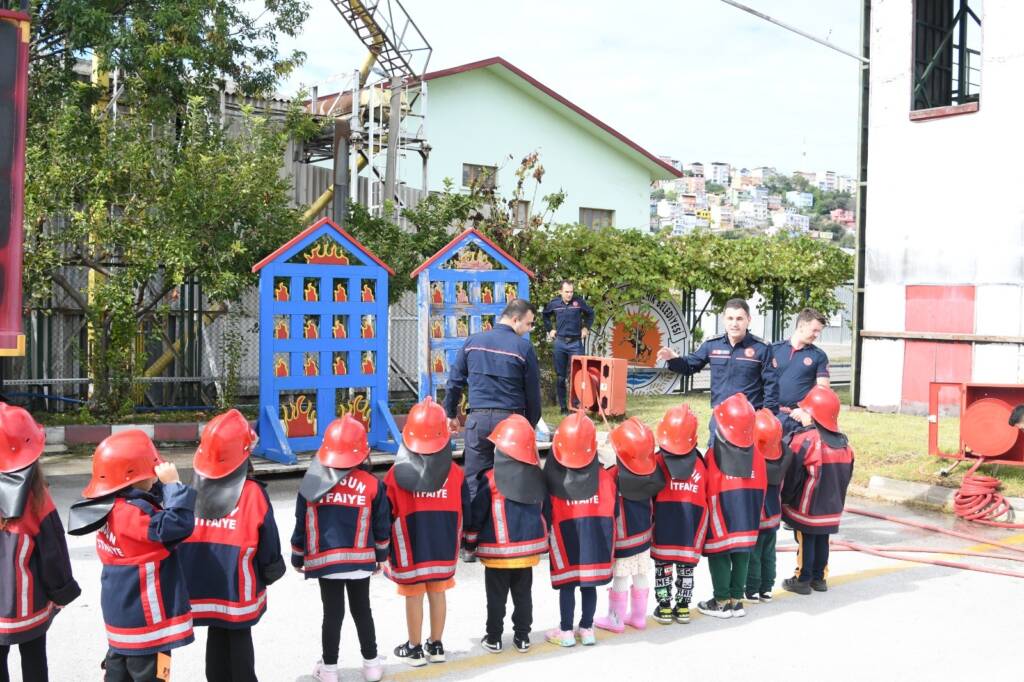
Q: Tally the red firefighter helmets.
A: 12